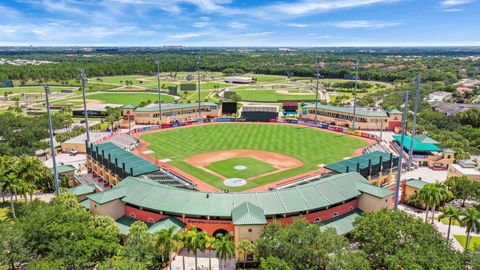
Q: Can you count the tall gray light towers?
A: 8